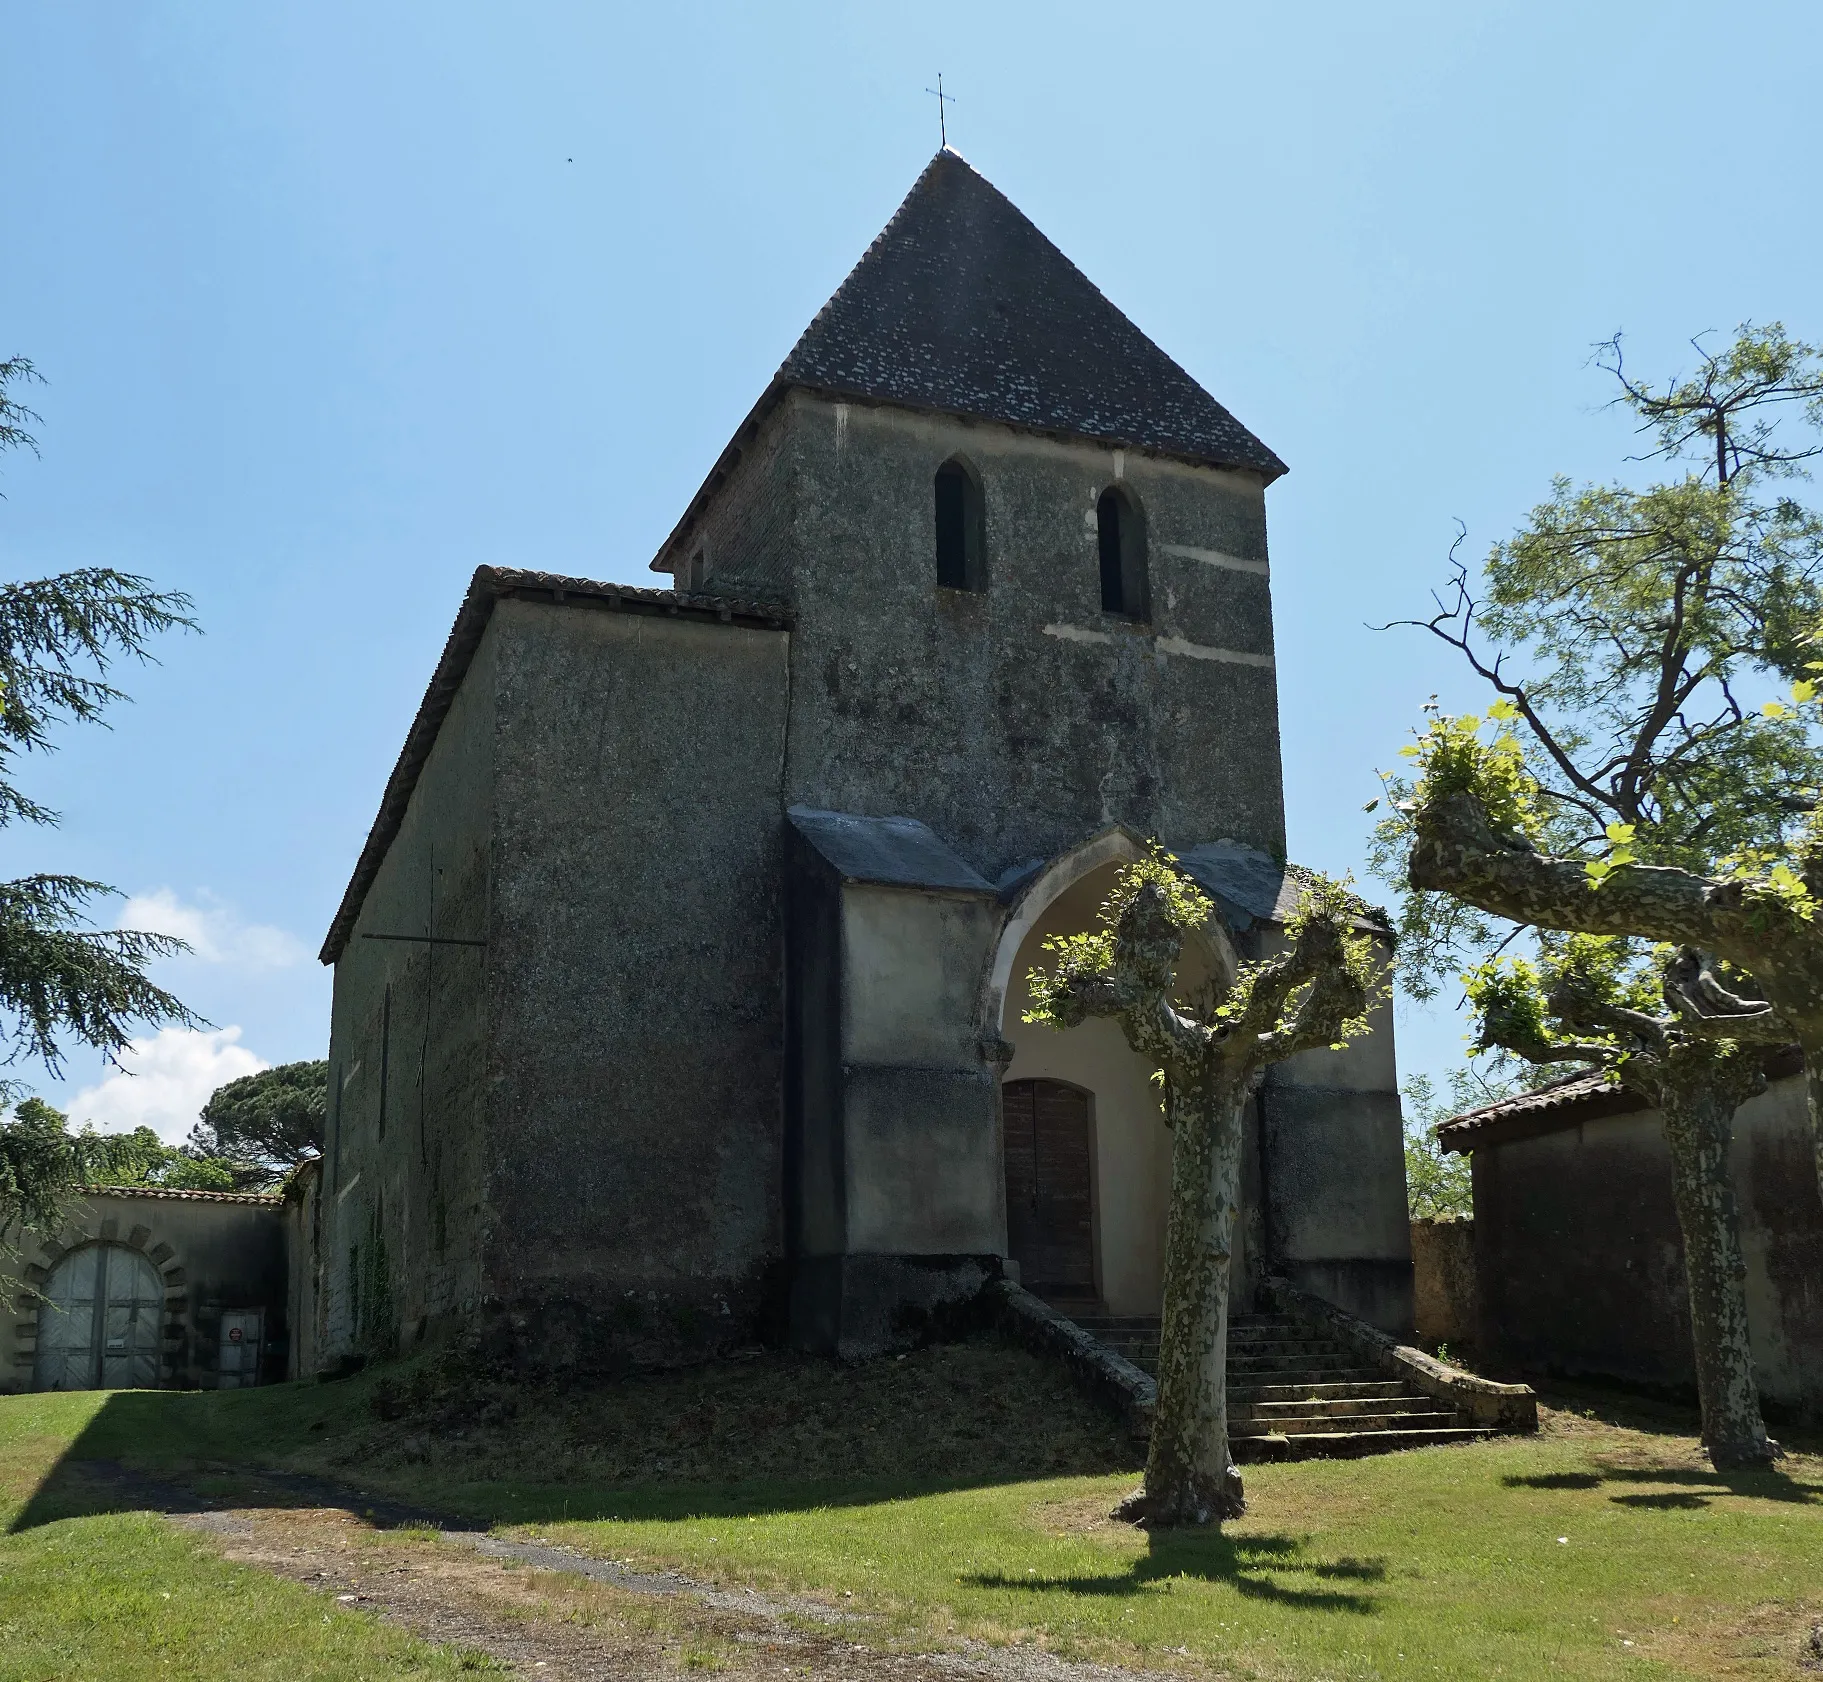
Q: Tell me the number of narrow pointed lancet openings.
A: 2